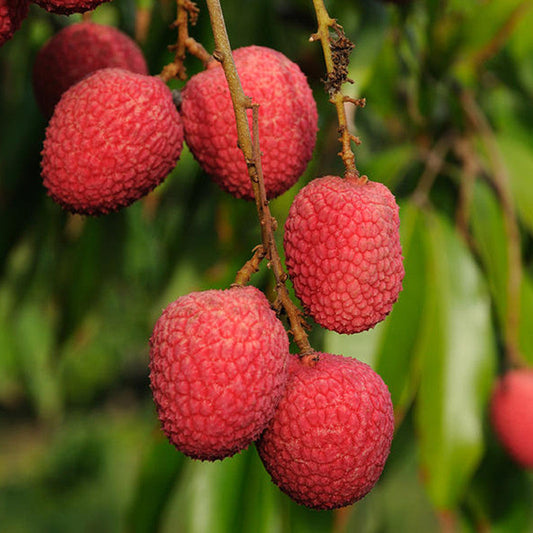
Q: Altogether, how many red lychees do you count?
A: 9